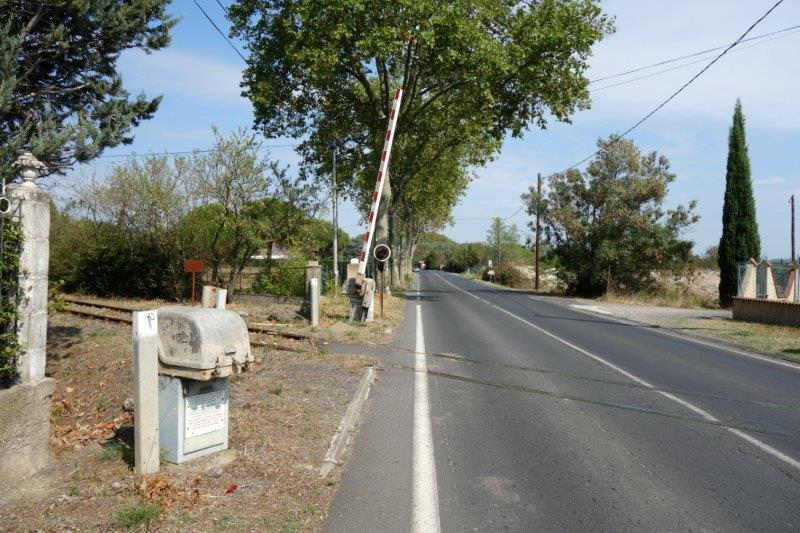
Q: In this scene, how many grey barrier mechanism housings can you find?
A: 2